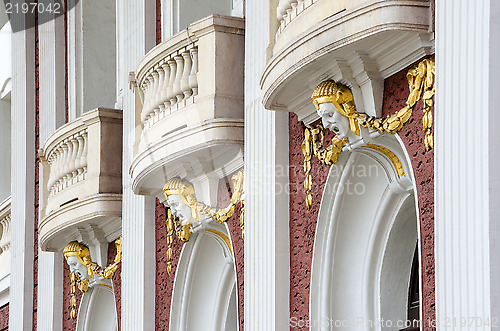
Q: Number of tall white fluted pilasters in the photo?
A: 5